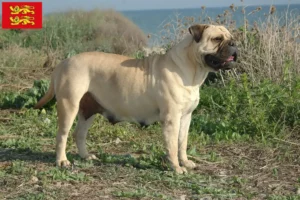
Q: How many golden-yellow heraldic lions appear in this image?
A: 2